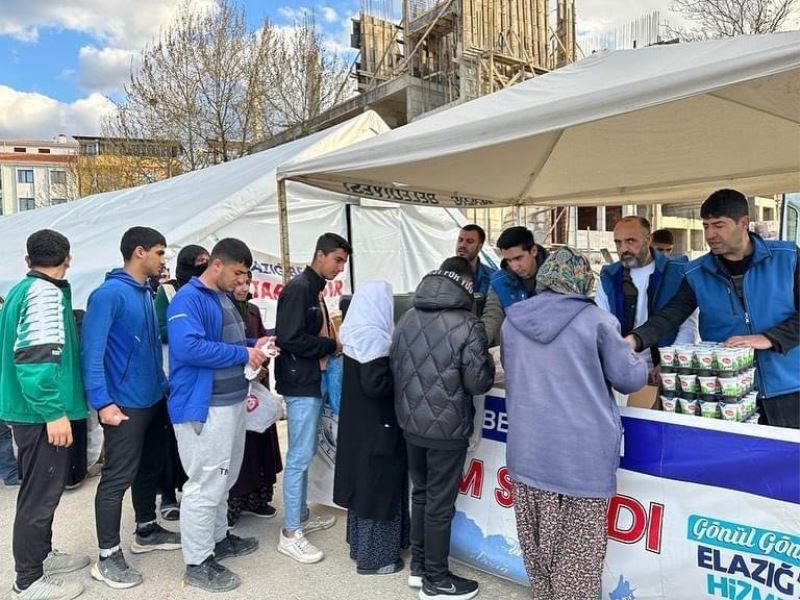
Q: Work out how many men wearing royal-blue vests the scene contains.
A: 4